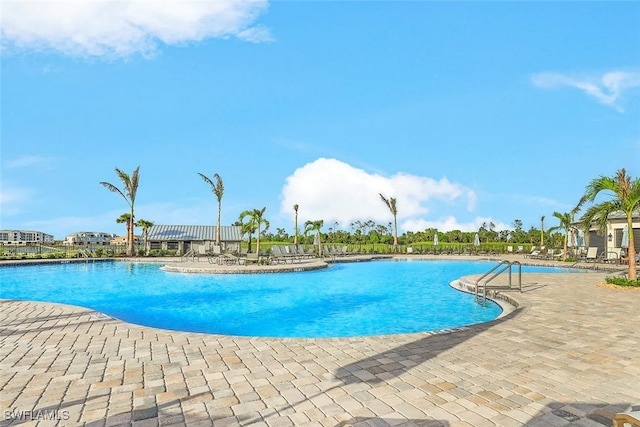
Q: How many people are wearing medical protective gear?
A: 0